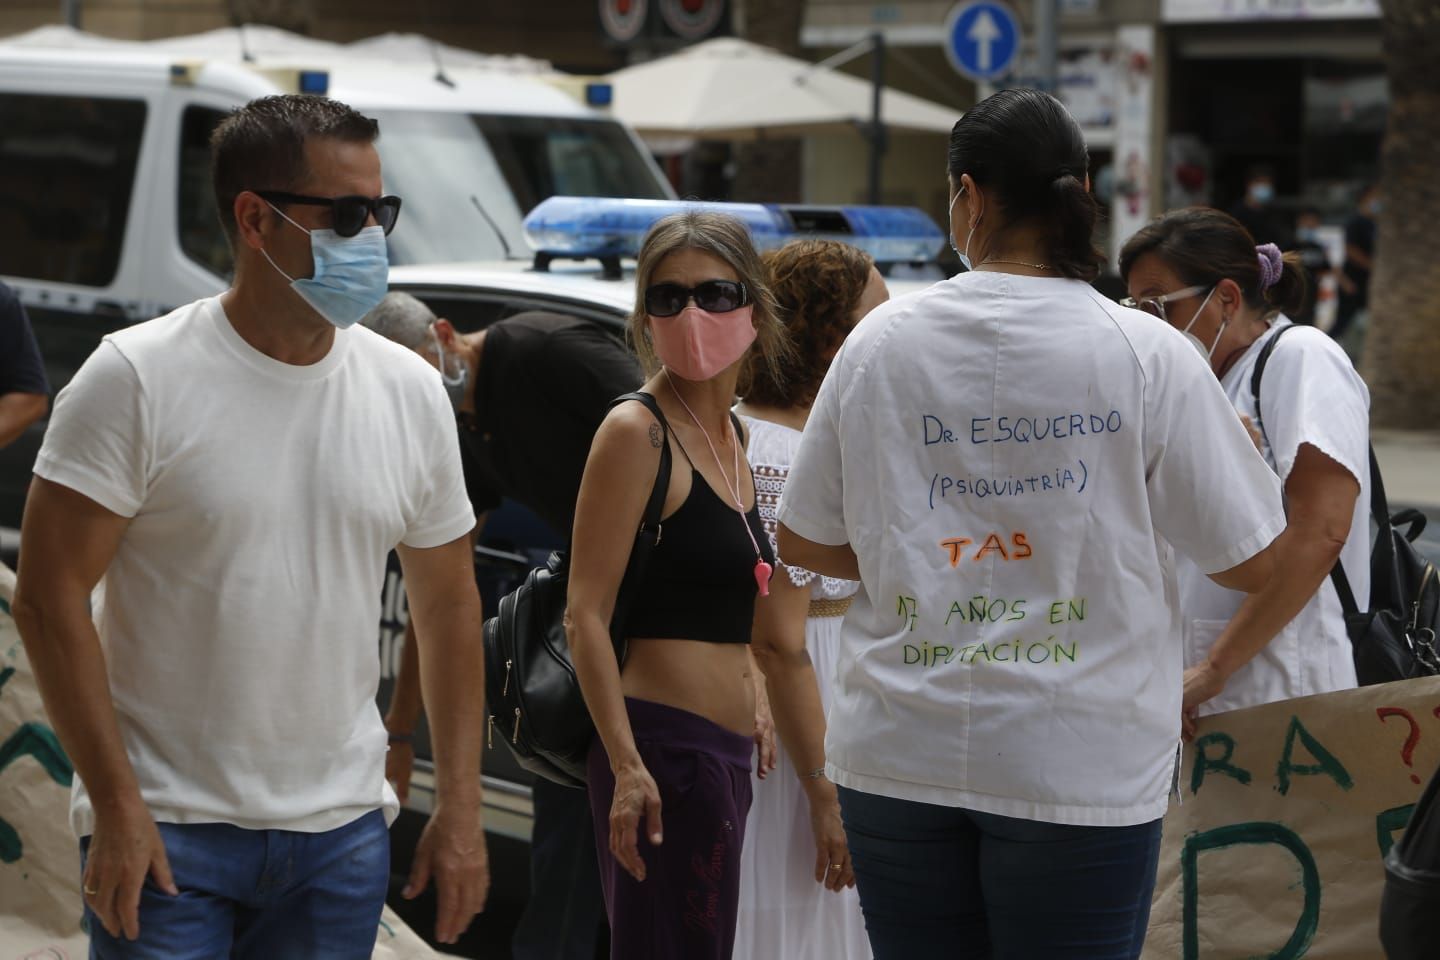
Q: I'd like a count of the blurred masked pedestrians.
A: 3